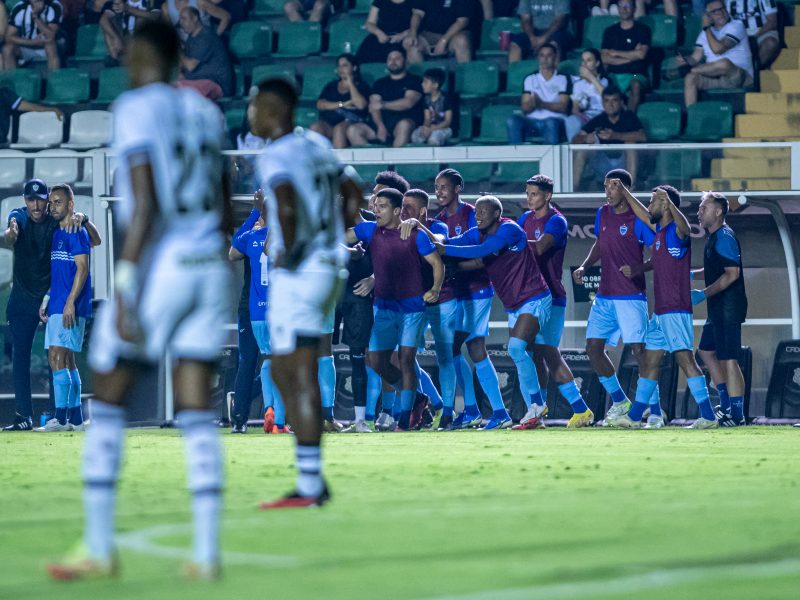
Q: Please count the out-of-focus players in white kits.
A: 2